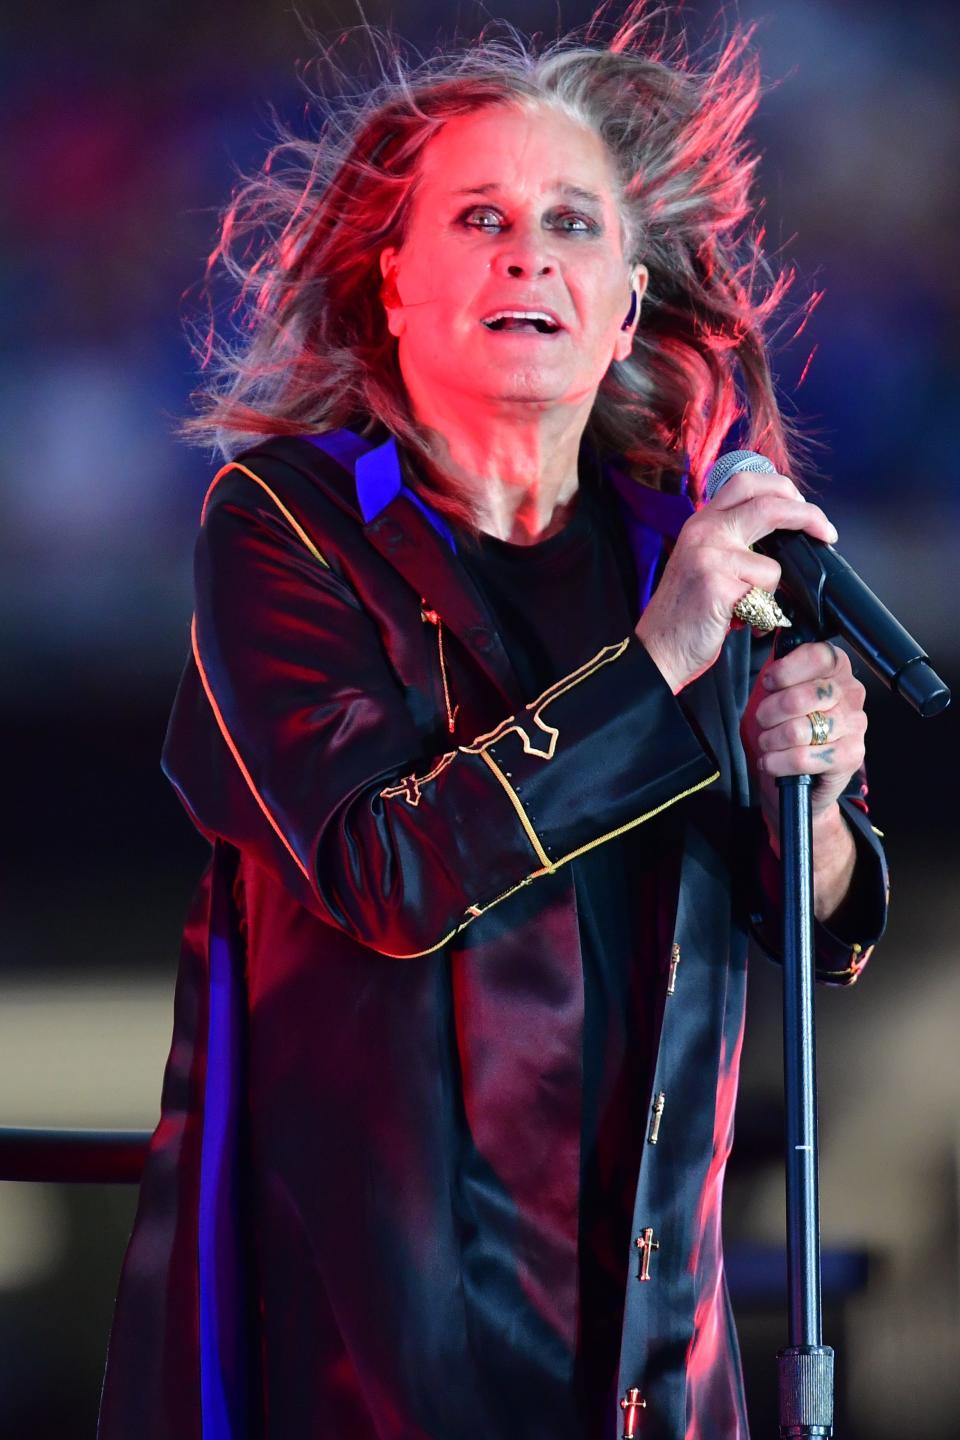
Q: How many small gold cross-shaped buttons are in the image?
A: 4